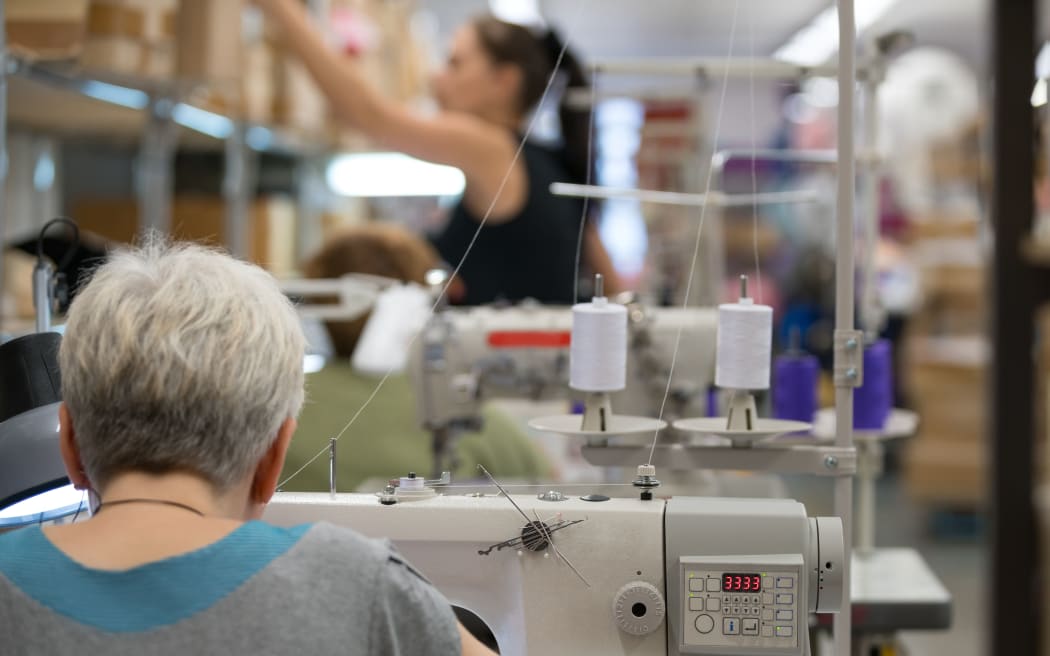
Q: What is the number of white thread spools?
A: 2